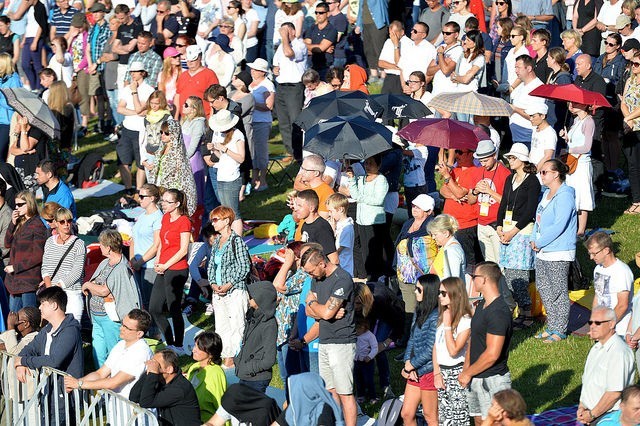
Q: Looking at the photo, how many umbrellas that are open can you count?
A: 7